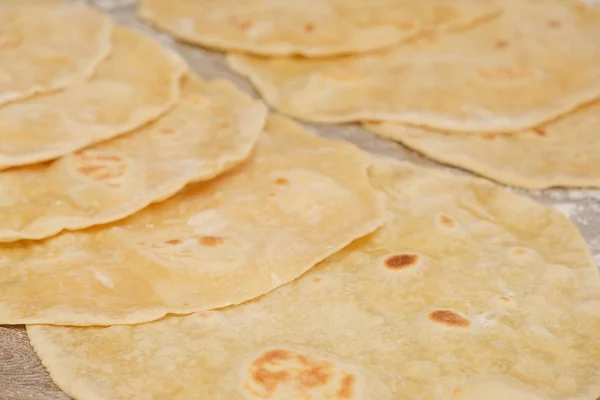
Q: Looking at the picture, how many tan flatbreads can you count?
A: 8